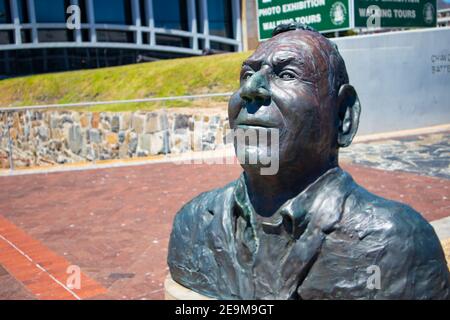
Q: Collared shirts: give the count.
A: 1